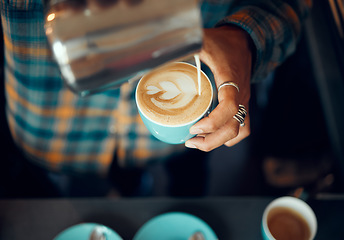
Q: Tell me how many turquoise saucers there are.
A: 2